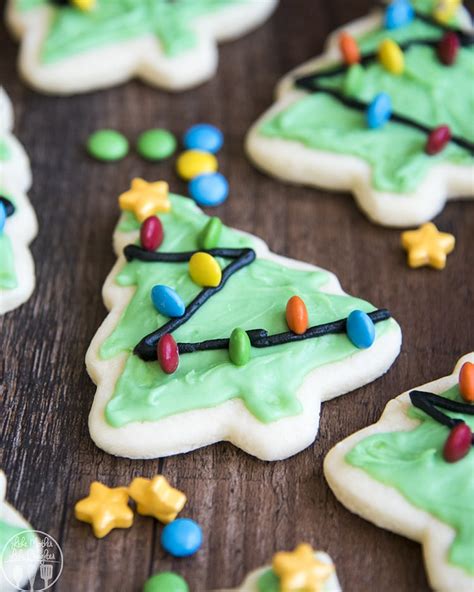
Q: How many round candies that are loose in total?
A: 7